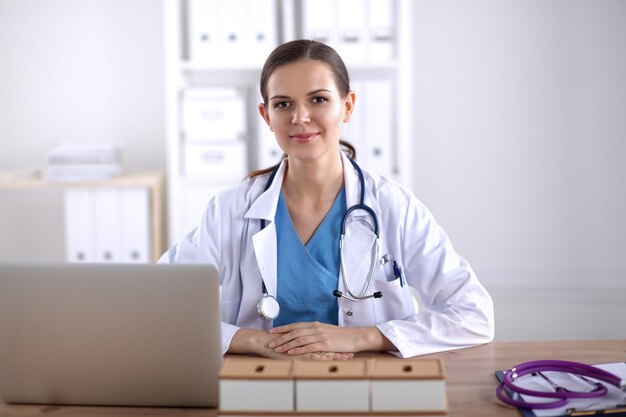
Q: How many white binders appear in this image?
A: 12